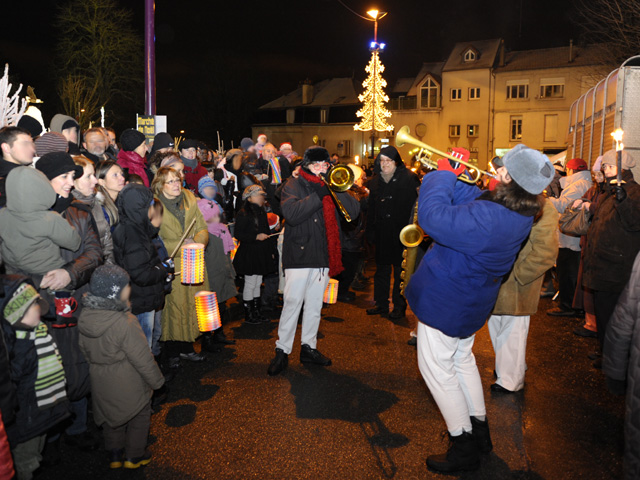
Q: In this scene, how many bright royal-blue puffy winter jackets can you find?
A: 1